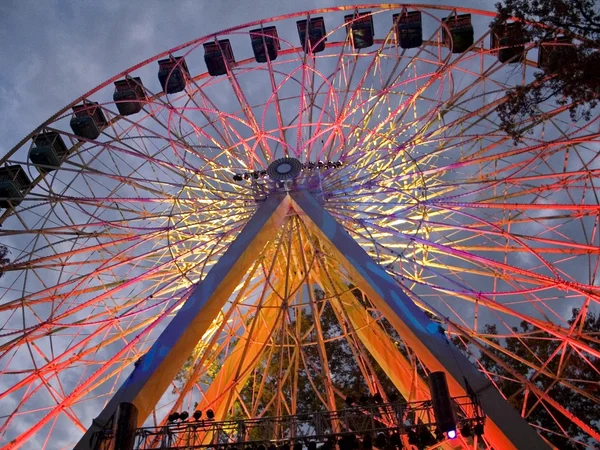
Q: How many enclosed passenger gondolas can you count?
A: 13